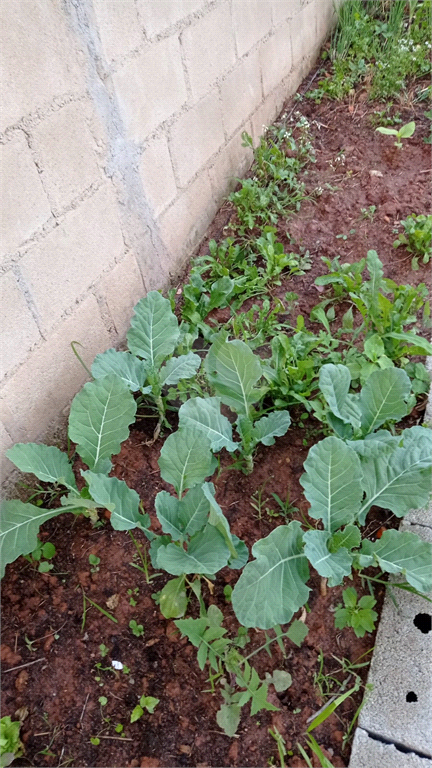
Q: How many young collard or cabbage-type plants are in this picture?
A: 6